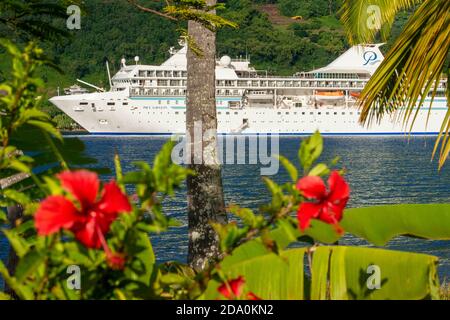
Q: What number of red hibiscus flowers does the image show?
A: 3